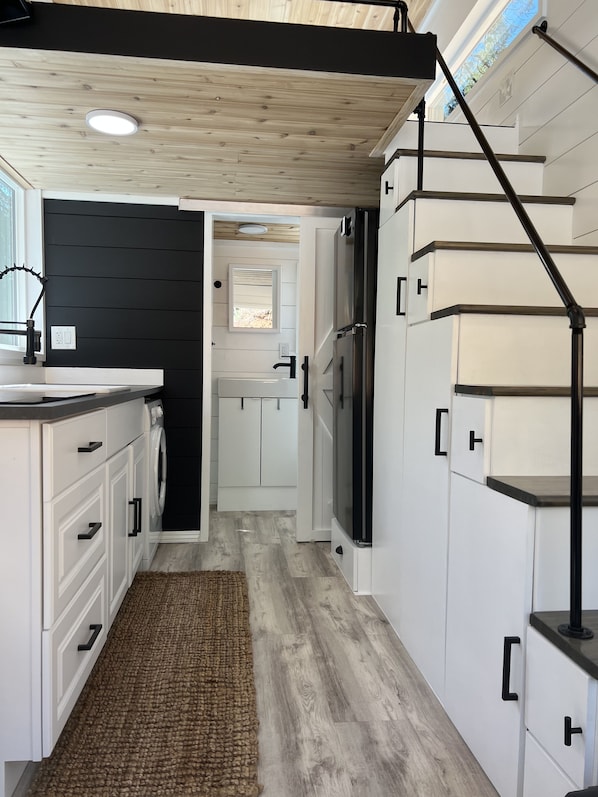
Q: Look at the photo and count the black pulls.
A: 14